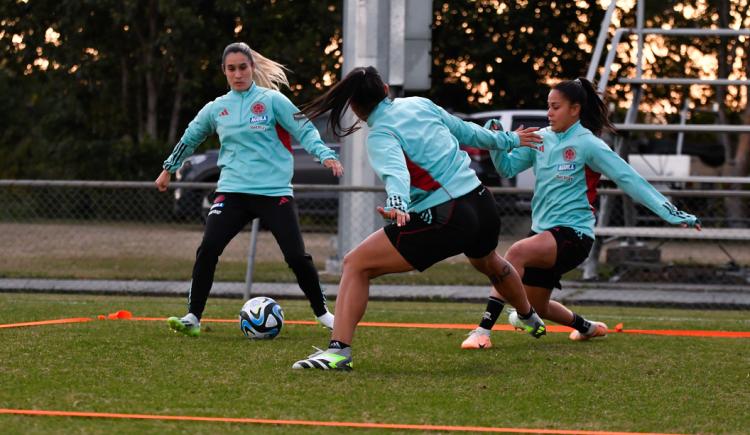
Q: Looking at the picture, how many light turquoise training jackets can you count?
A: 3